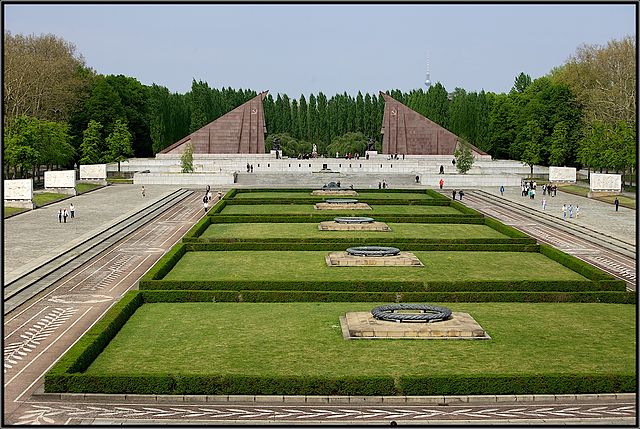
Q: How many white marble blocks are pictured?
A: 5